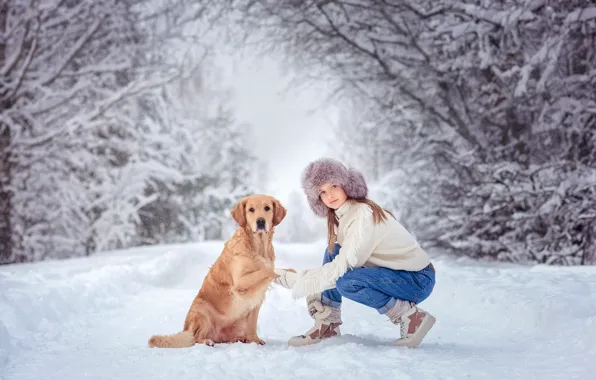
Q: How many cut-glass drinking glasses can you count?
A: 0